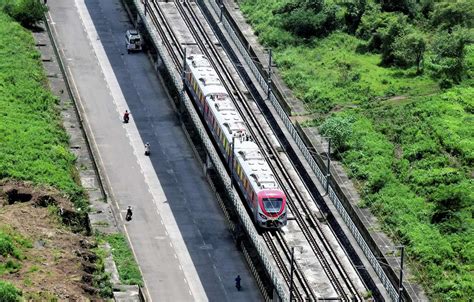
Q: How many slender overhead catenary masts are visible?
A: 8